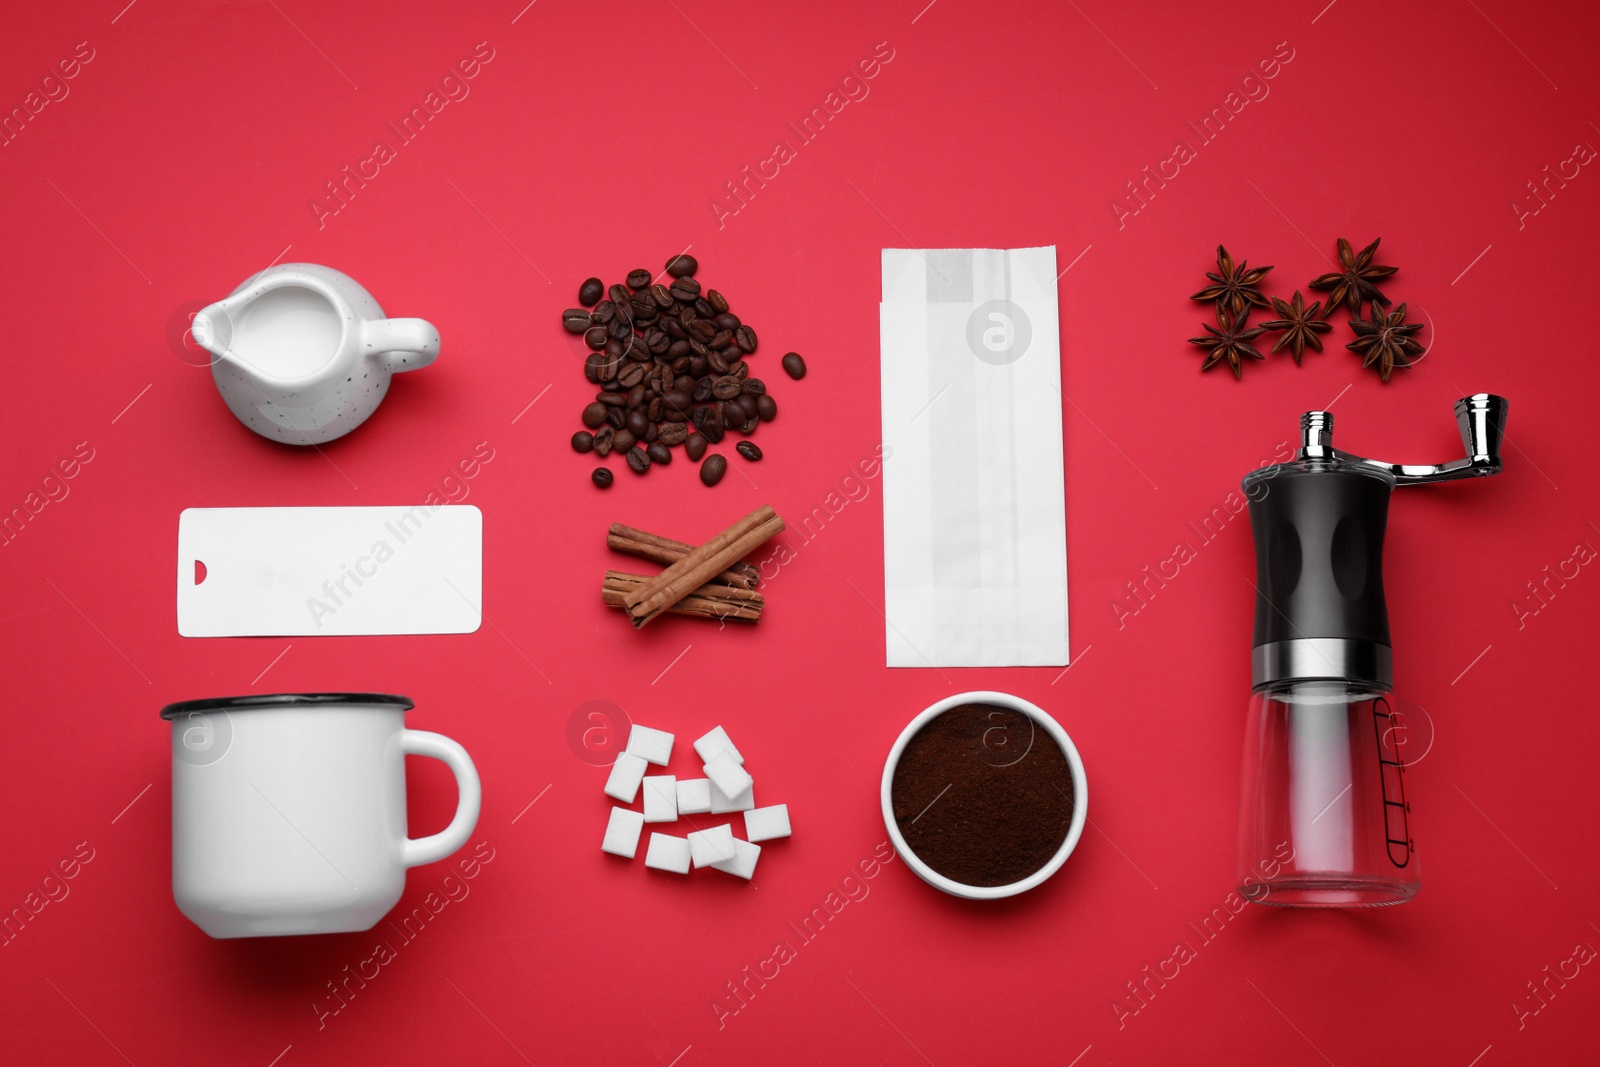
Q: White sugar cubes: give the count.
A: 12